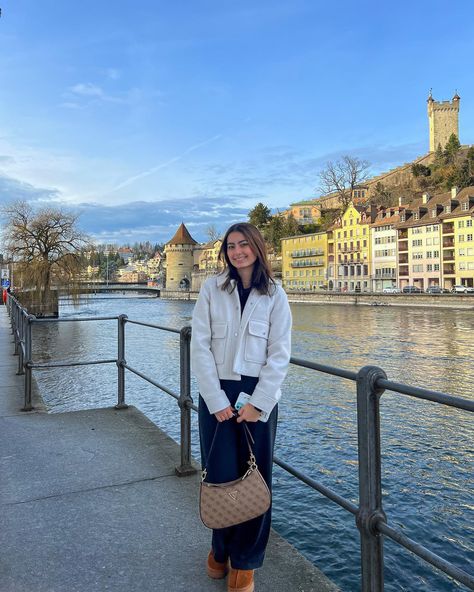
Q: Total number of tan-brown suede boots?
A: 2